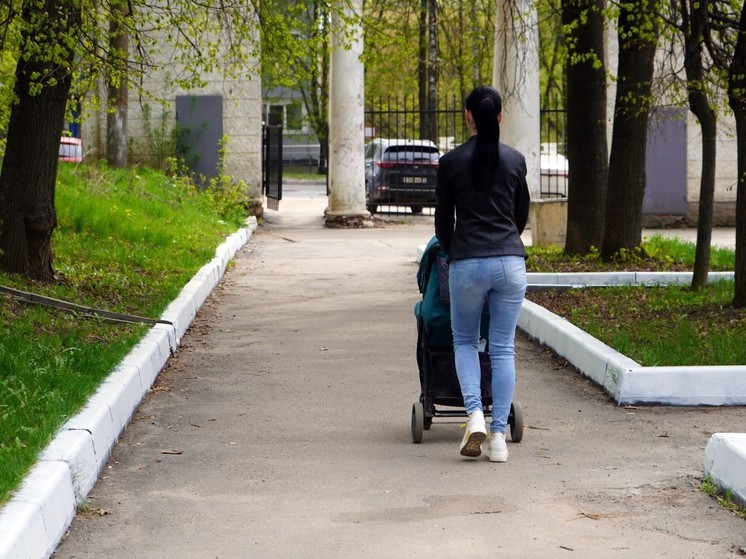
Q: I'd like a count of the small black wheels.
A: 2